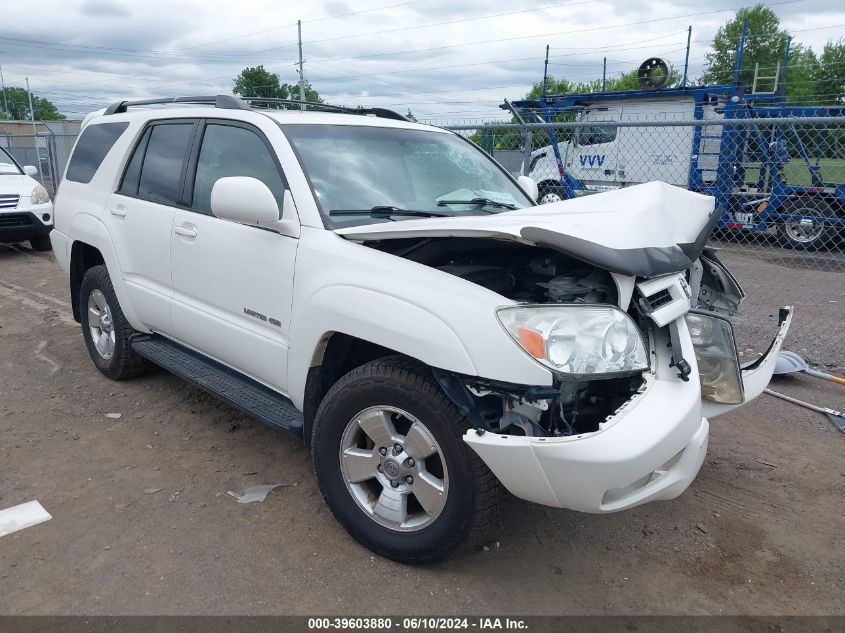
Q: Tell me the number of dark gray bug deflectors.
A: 1